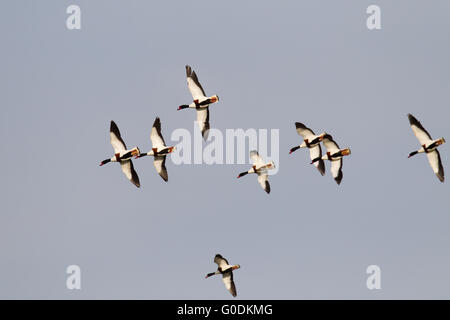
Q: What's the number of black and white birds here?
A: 8